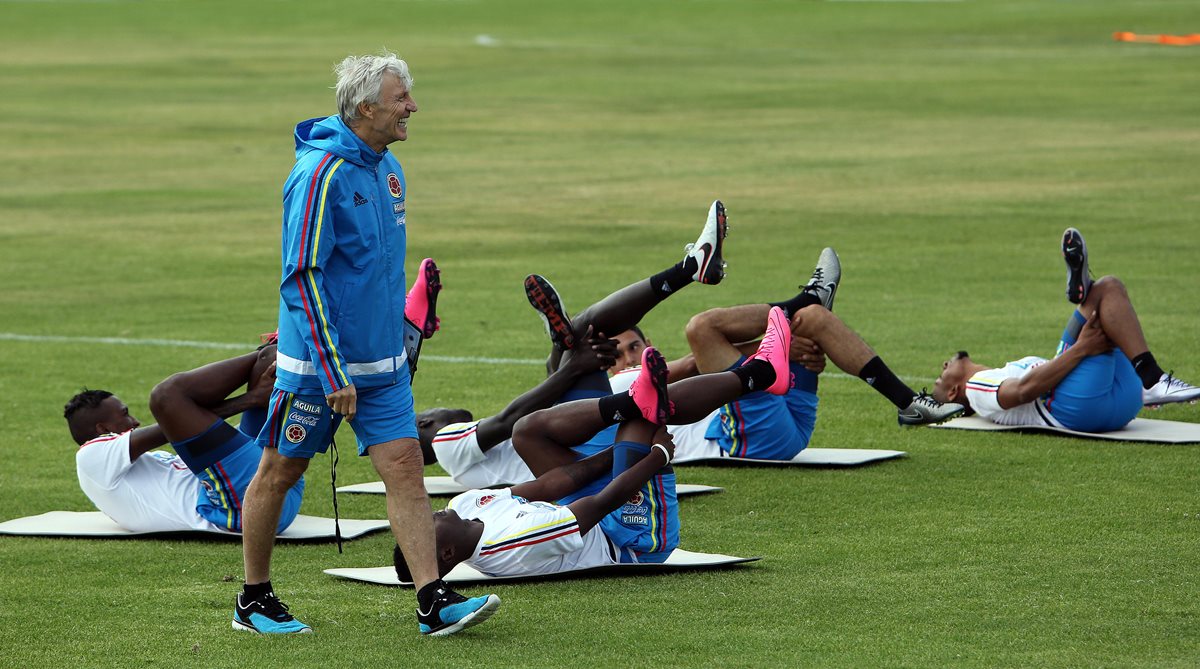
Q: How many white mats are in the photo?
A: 5